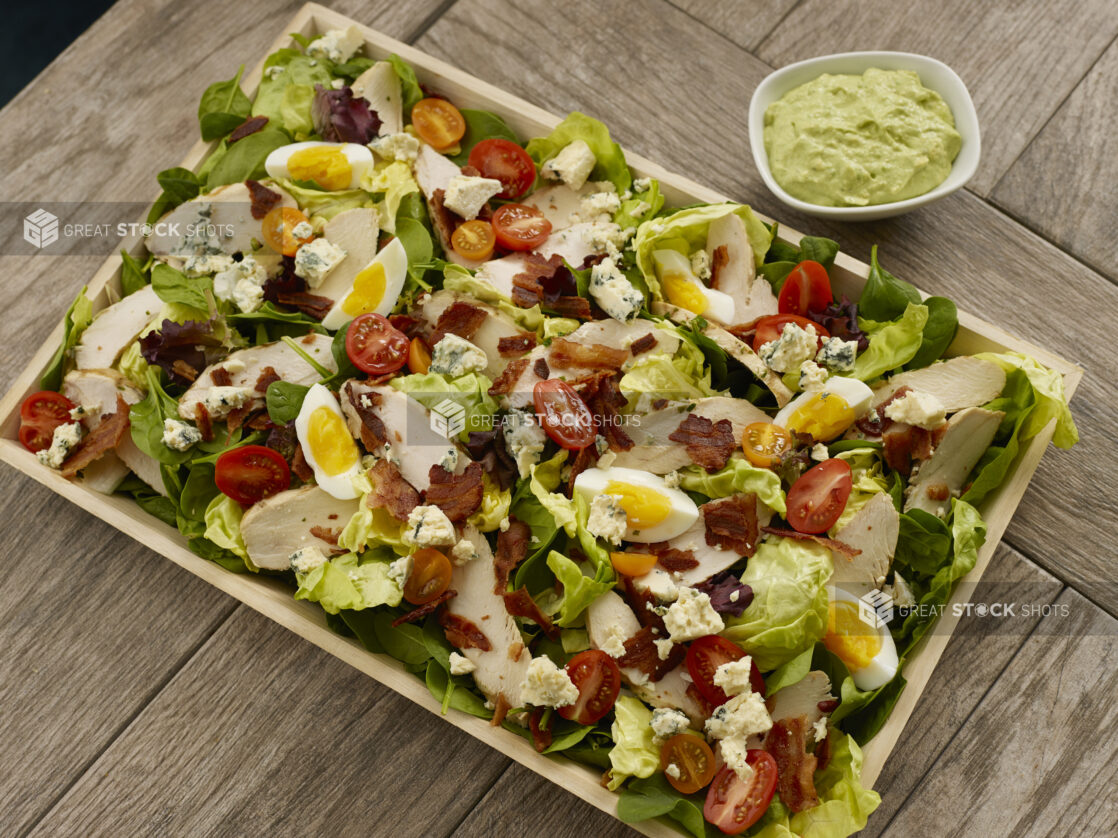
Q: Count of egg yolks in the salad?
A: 7